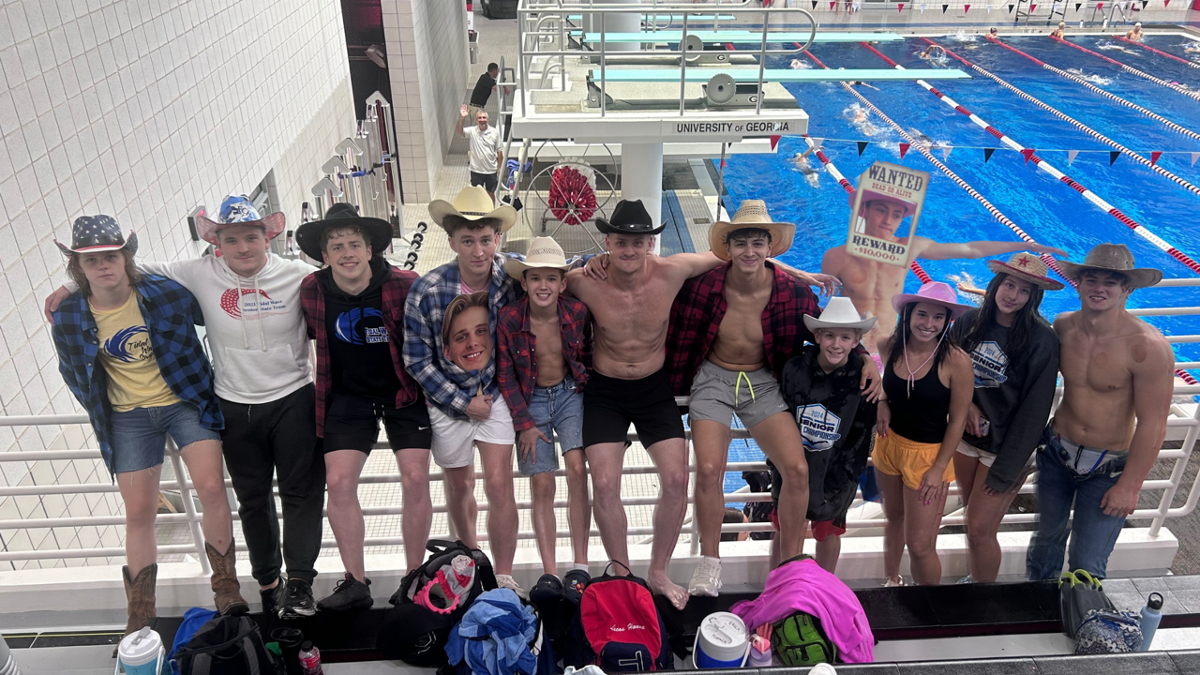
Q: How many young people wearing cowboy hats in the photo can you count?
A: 11